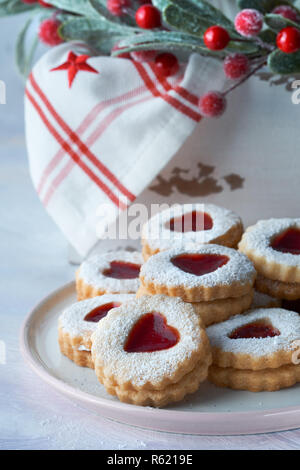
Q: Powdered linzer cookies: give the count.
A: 7